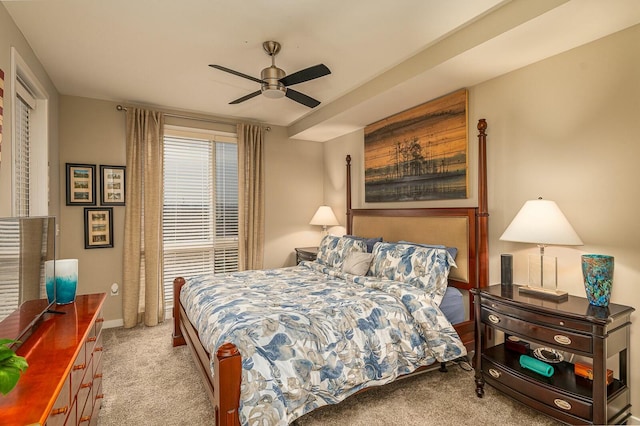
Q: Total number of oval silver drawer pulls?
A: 4